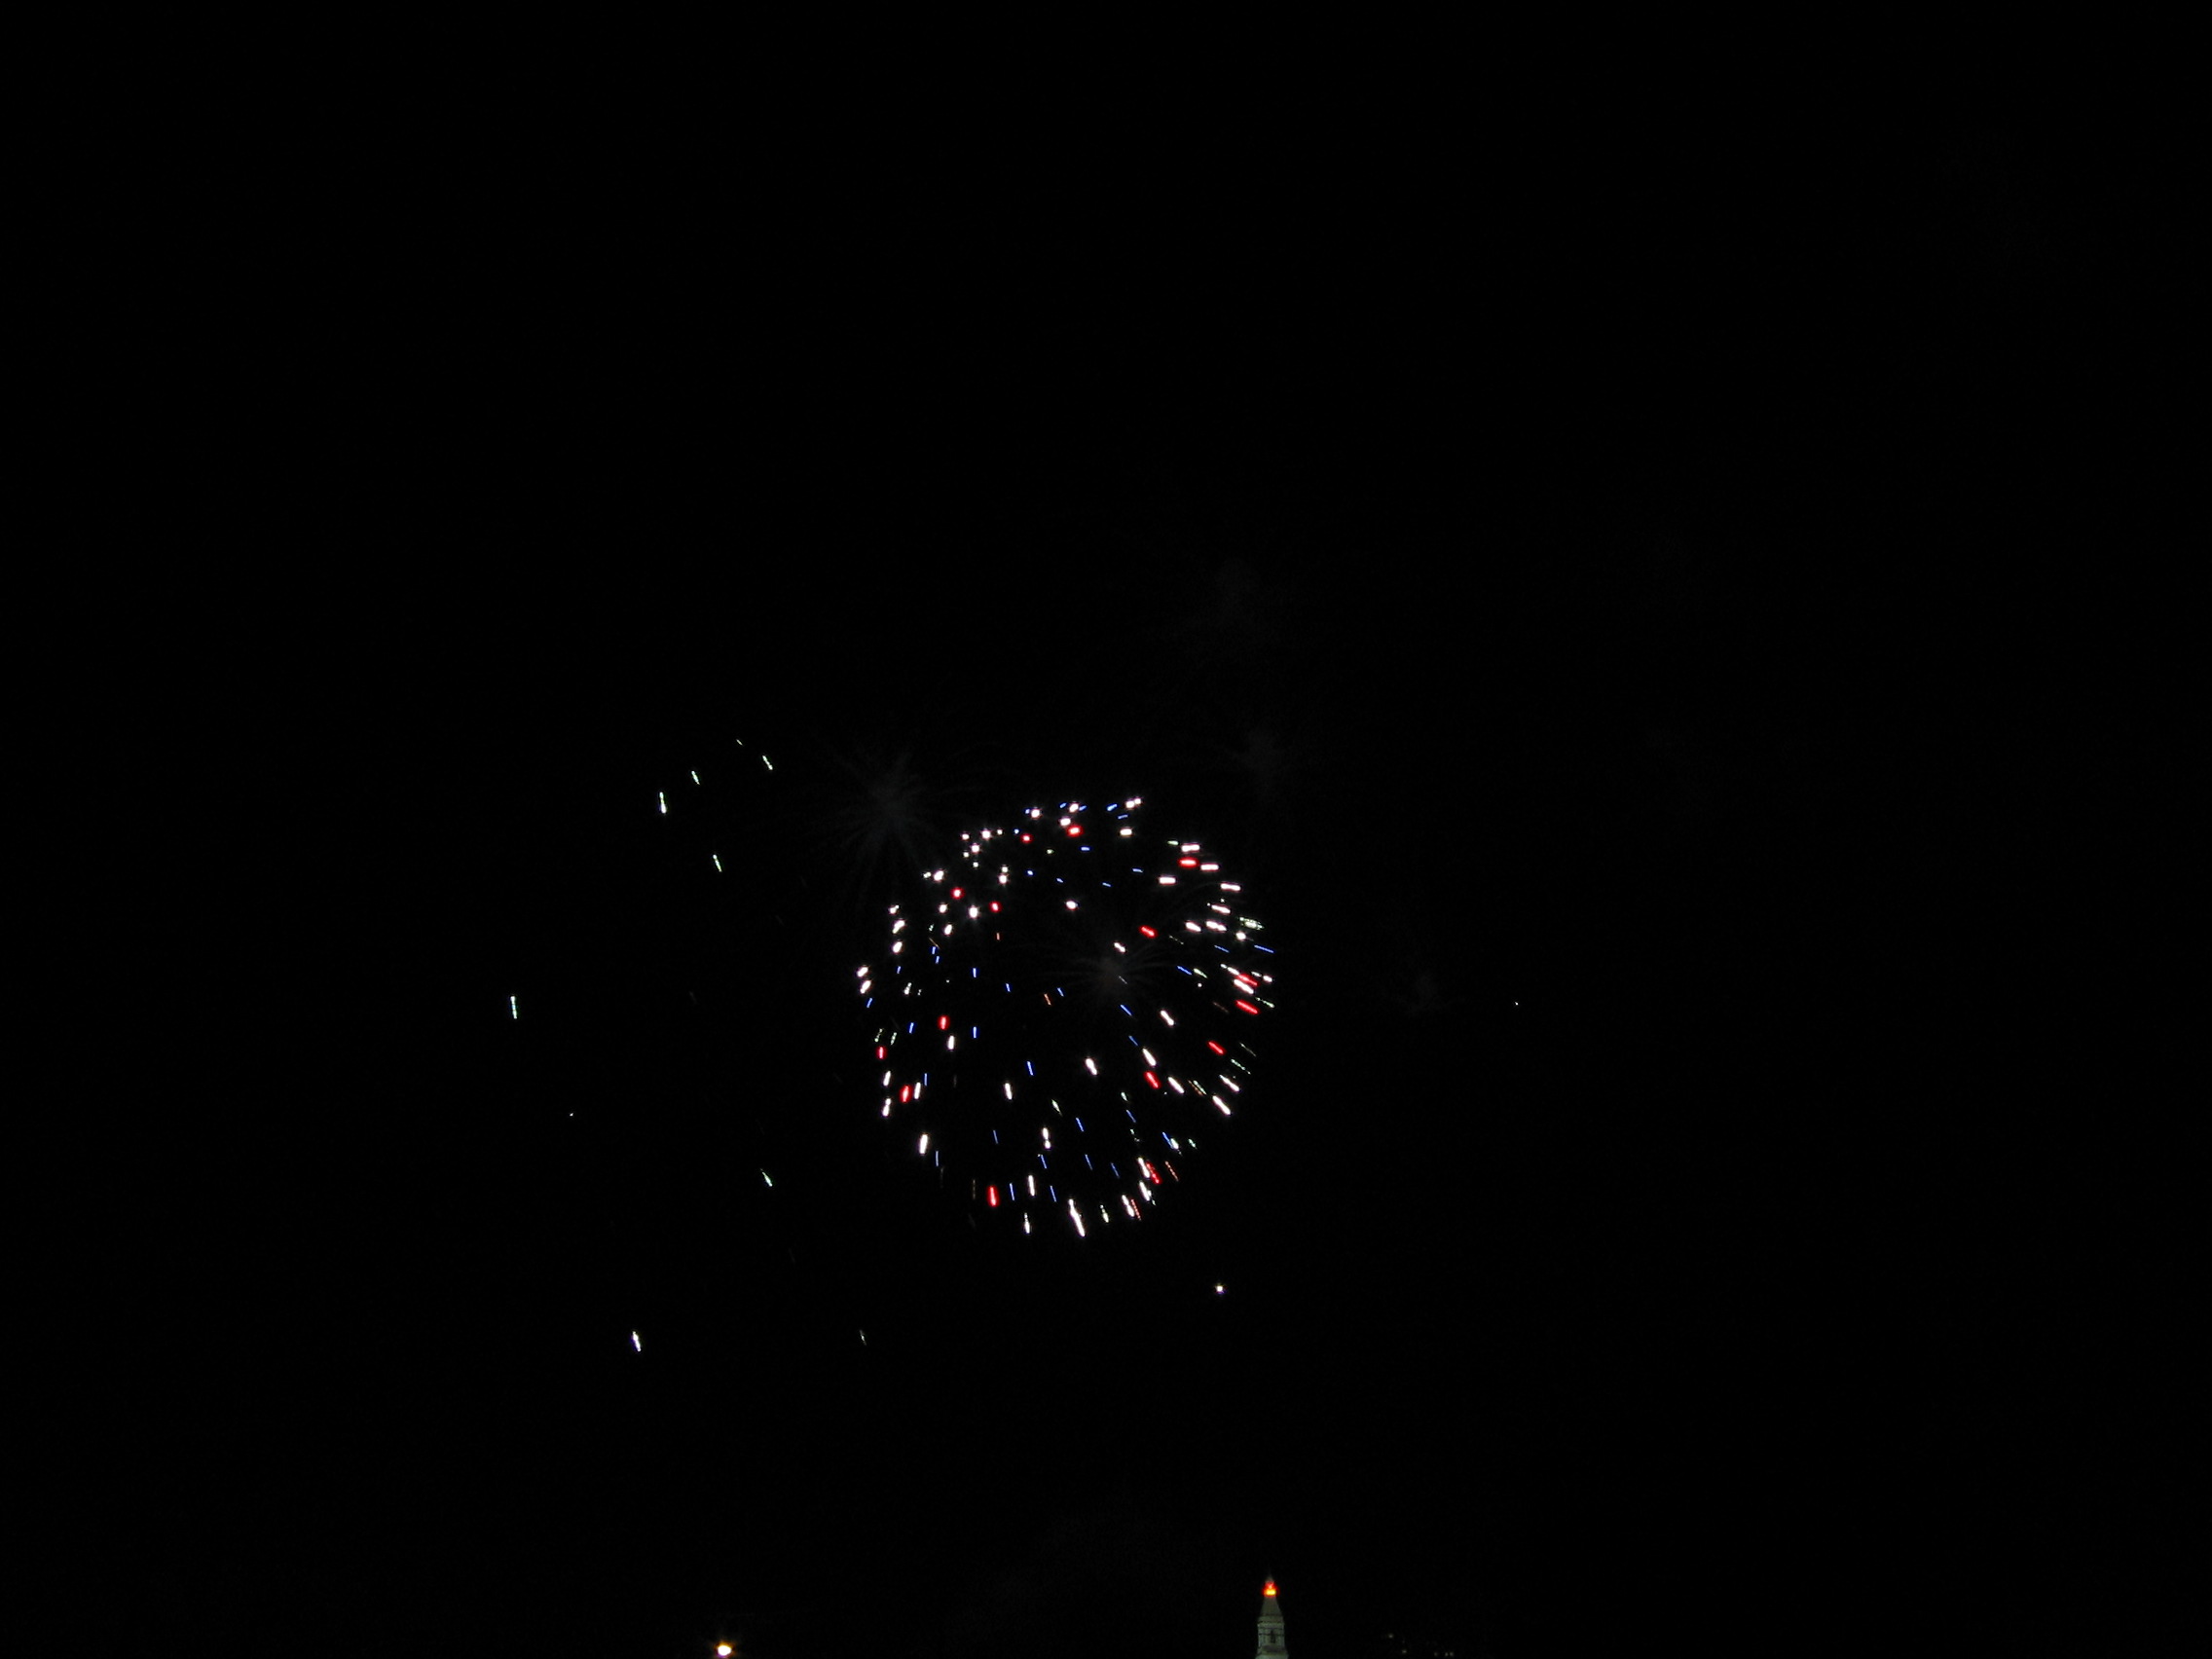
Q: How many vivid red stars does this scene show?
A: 15